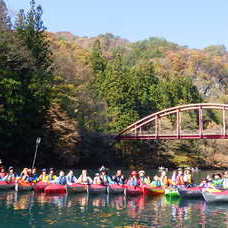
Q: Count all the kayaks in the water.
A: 12